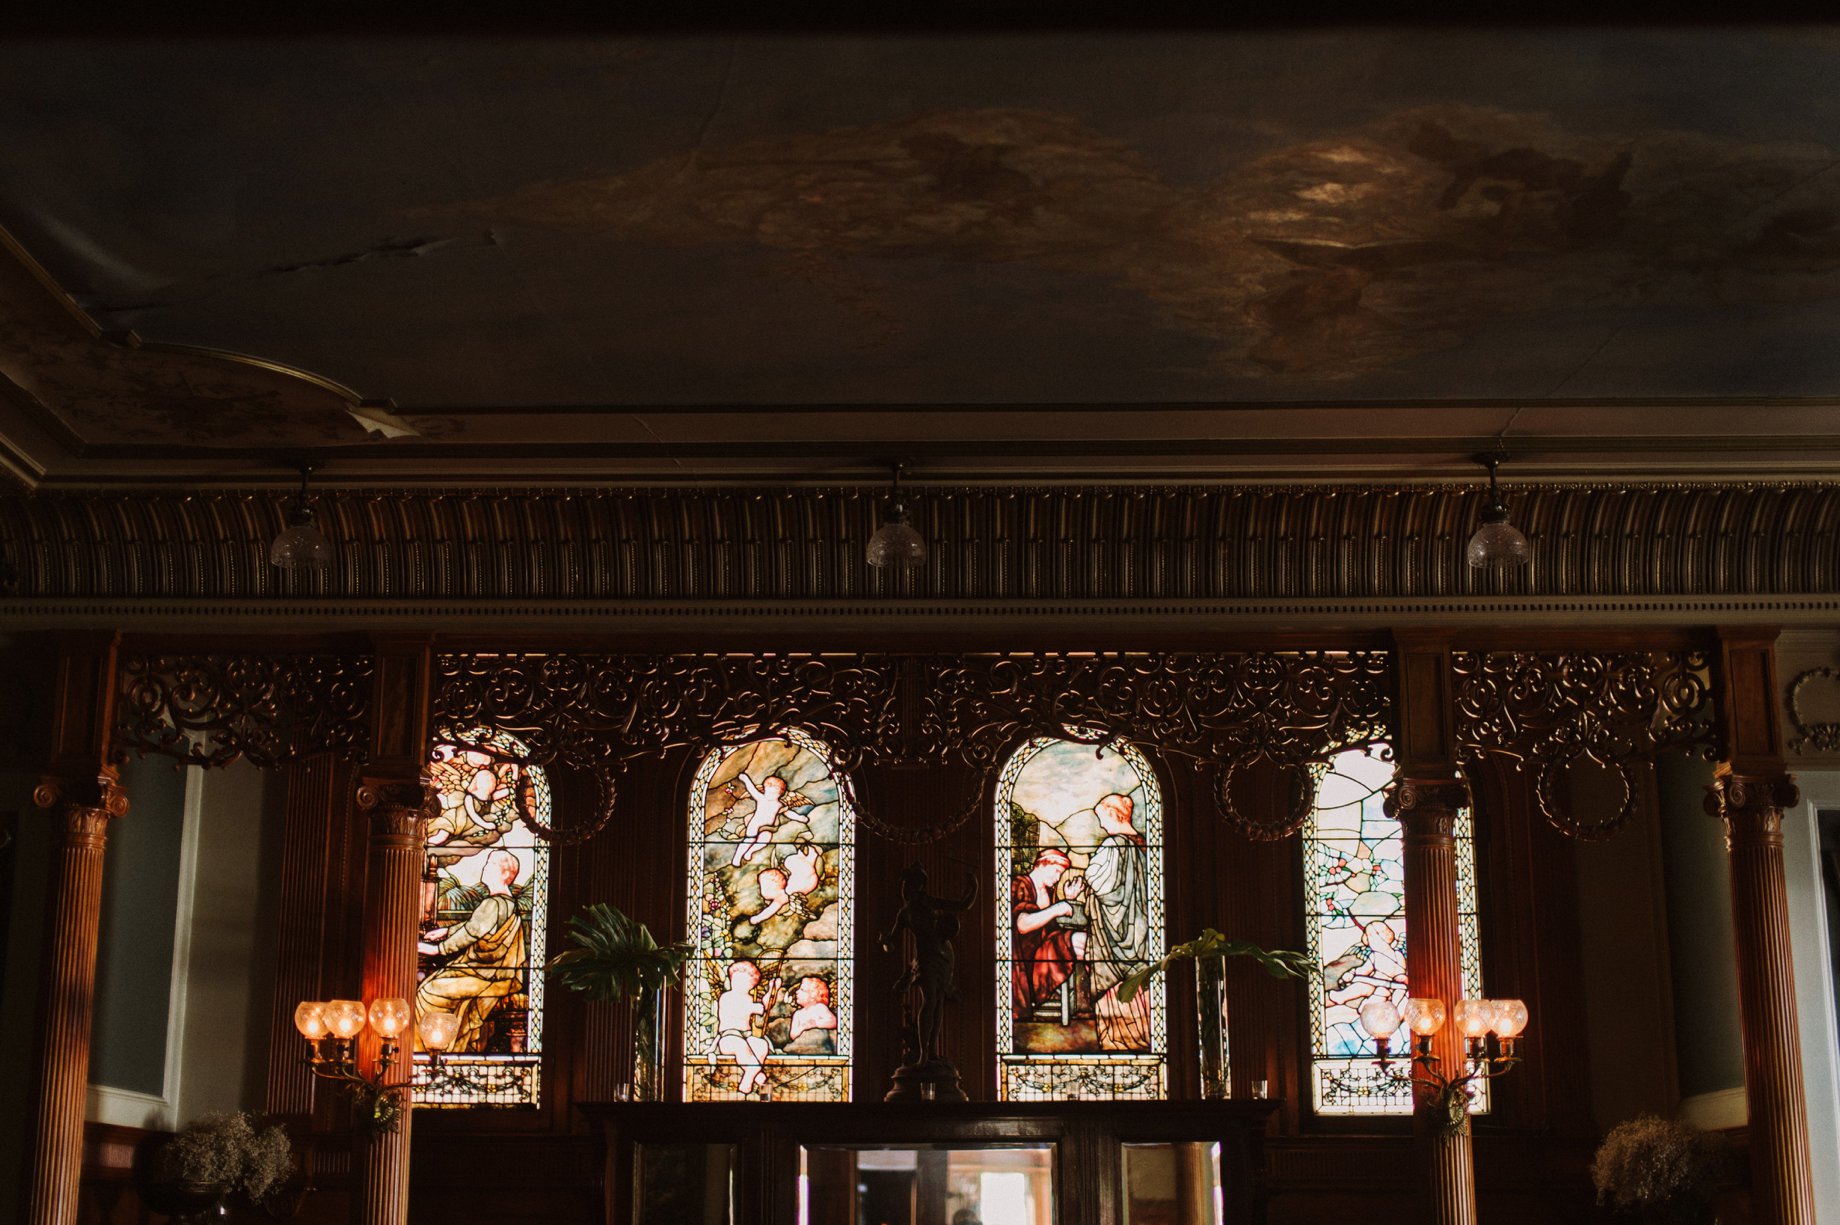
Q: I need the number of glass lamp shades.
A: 11